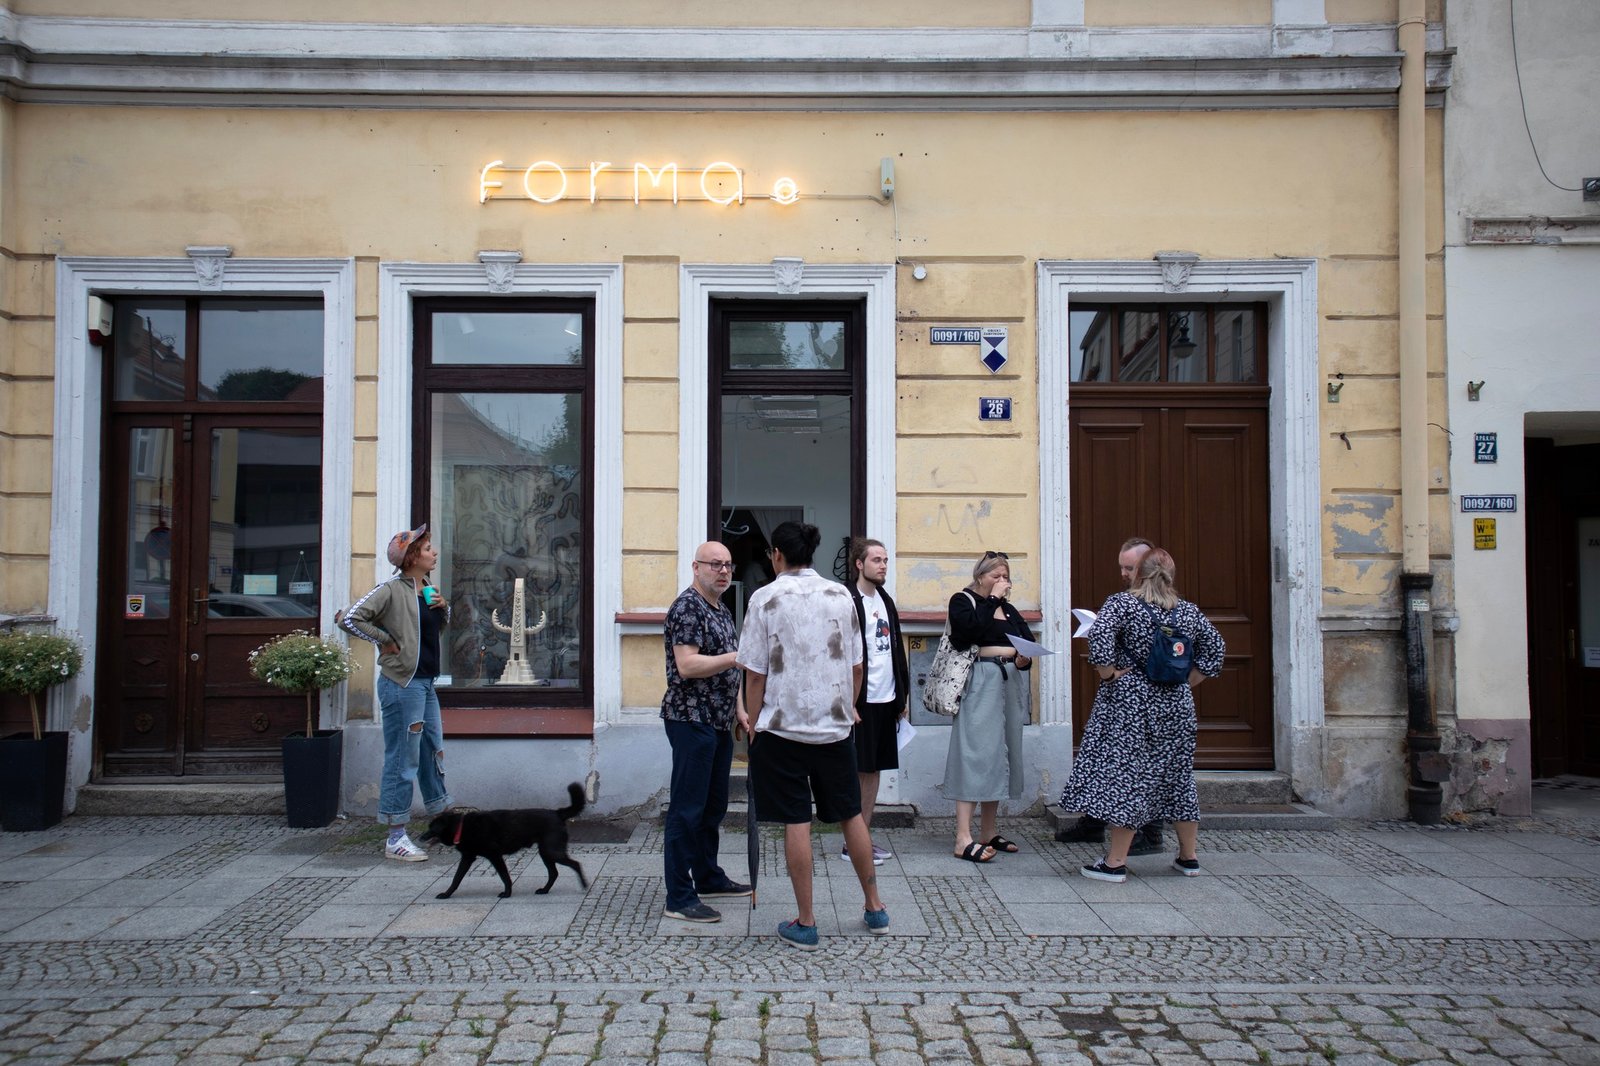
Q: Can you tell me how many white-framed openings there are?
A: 4